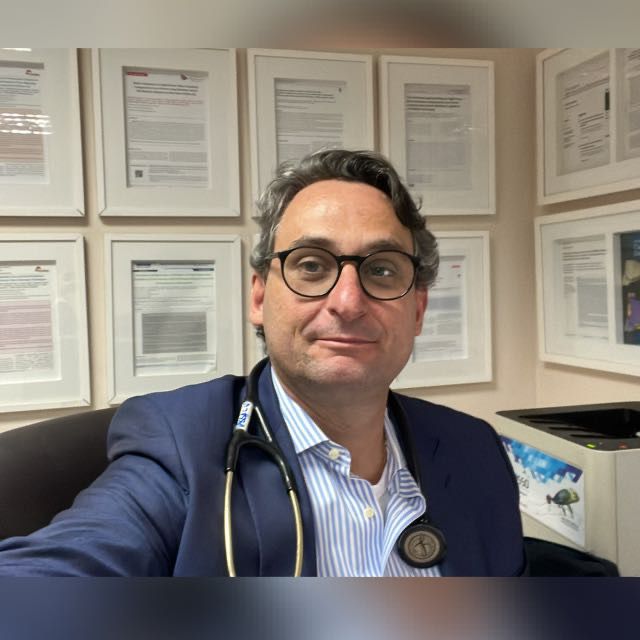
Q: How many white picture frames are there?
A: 9